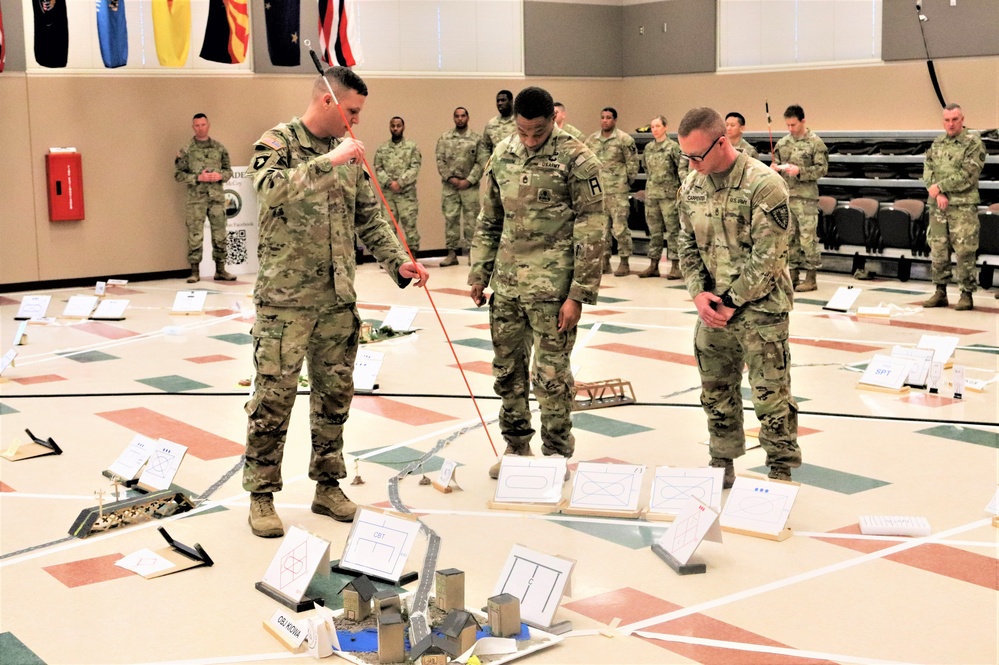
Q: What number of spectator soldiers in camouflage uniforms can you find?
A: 10